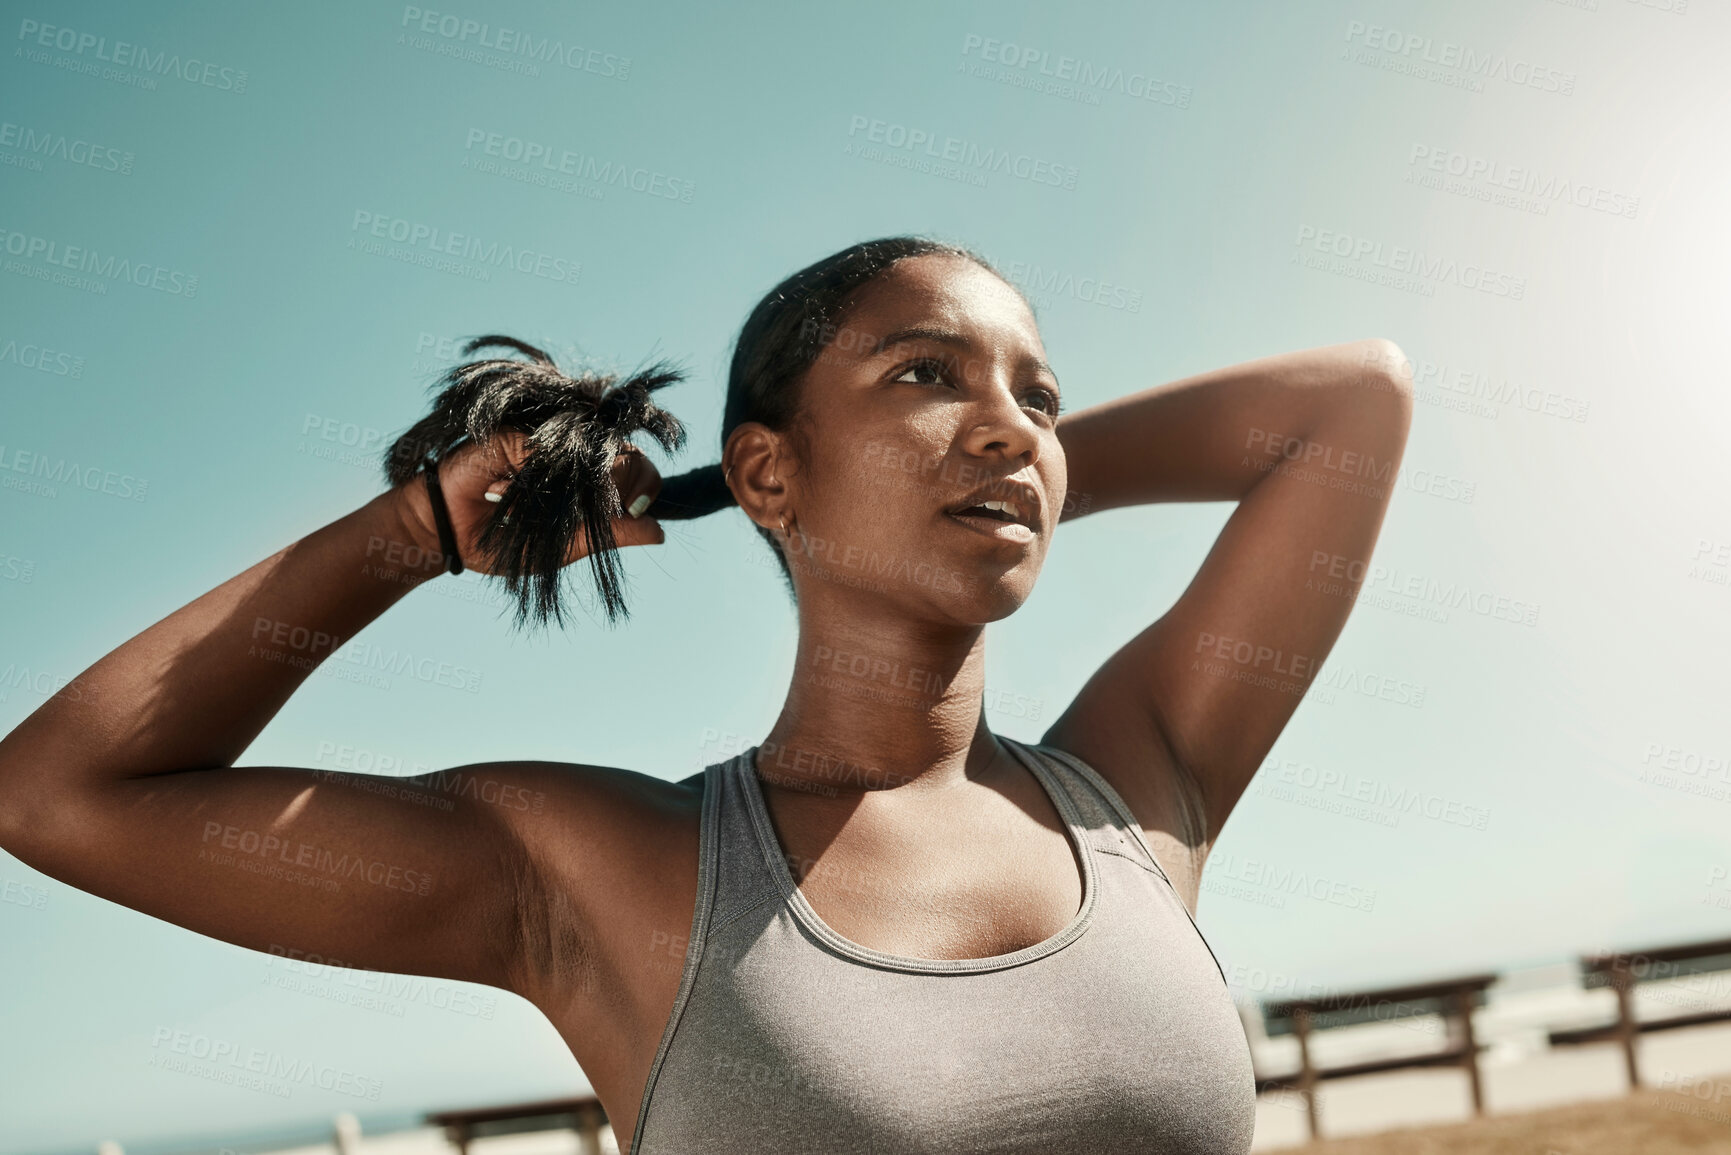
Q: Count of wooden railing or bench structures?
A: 3